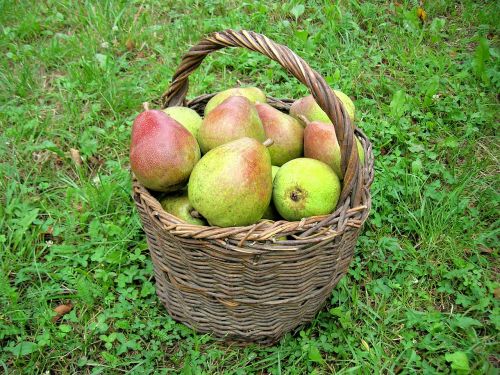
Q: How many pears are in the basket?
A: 11